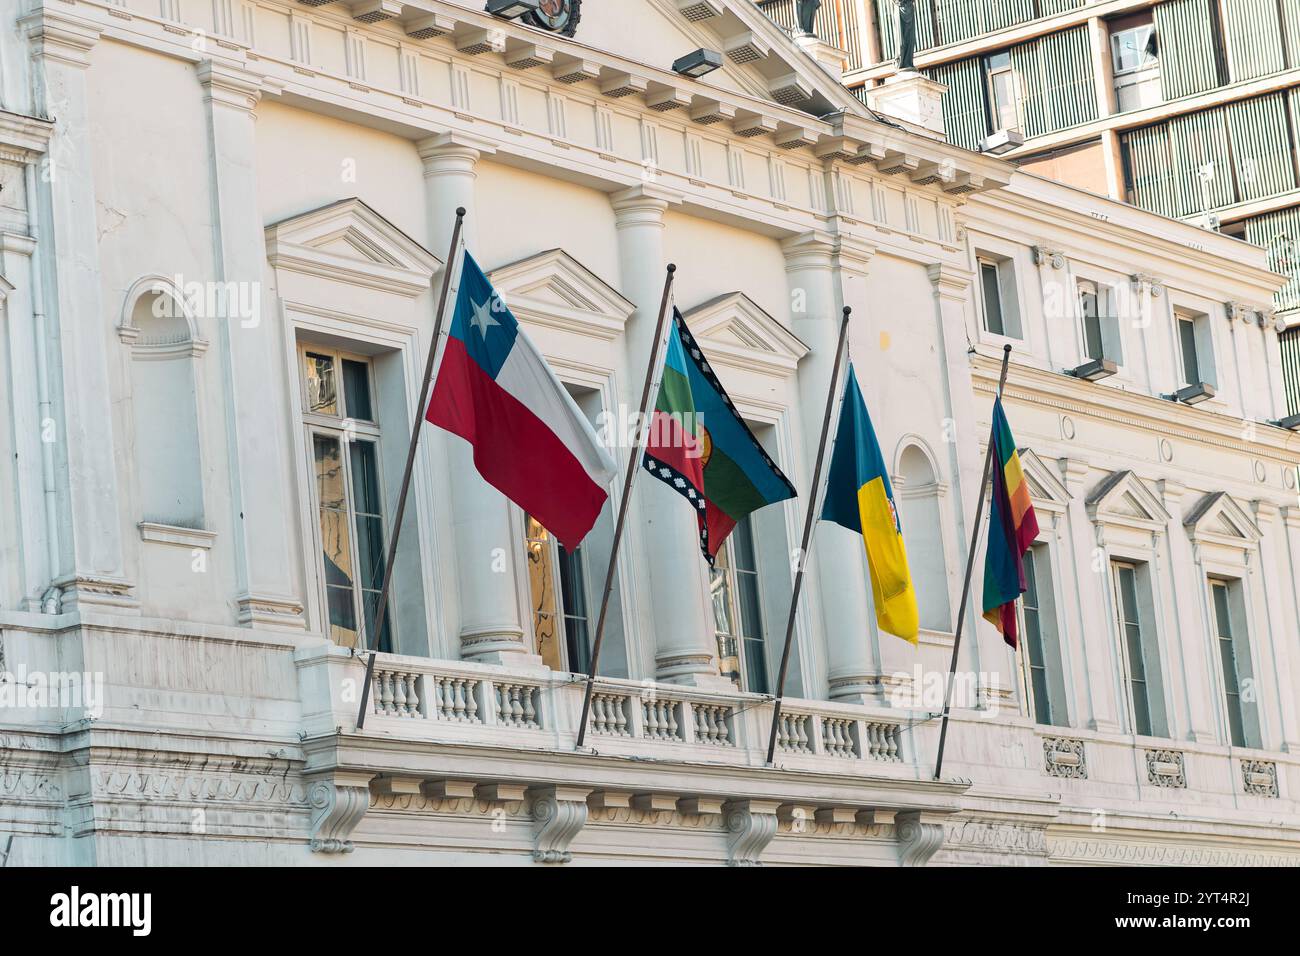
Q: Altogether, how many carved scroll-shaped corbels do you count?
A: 4